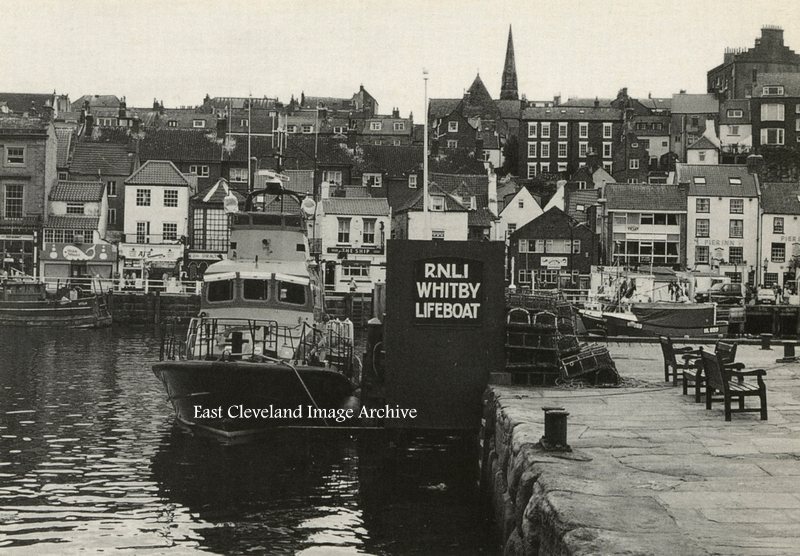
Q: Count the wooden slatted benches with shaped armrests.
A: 3